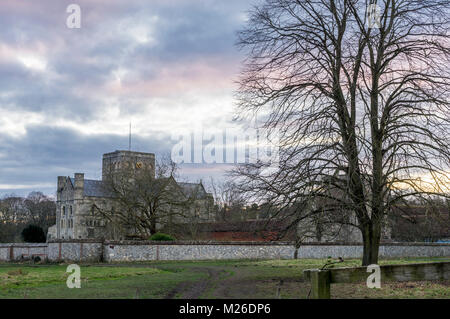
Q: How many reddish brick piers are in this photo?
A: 4